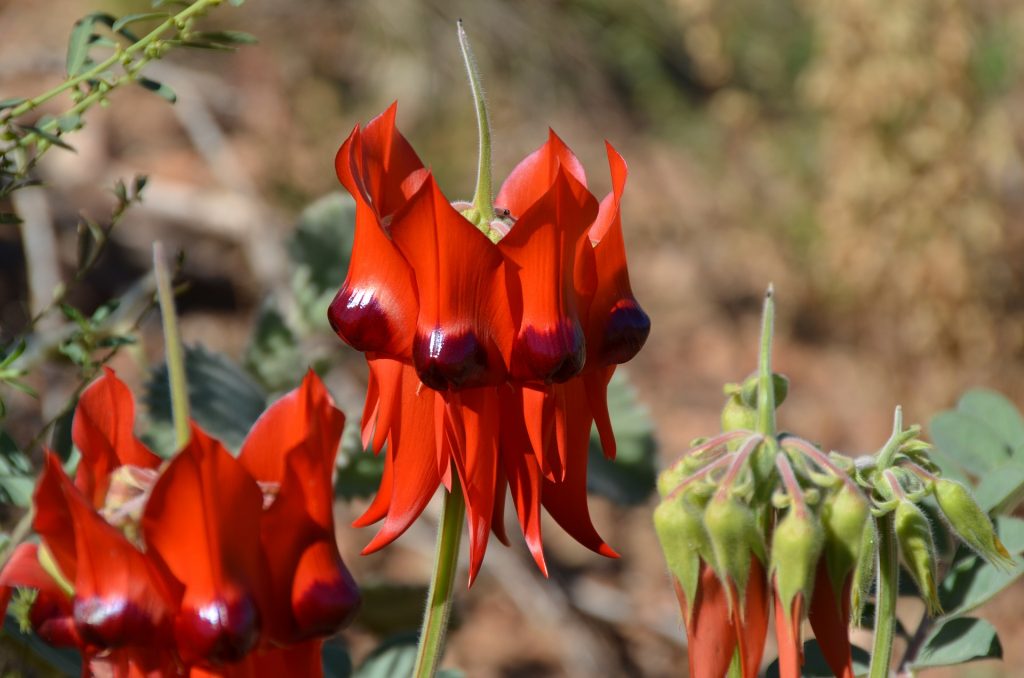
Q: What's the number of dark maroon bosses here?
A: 7